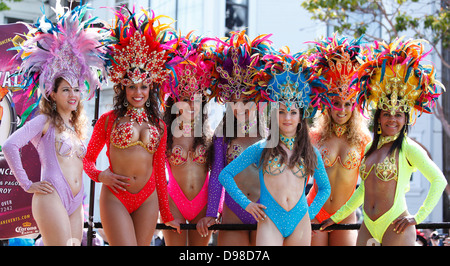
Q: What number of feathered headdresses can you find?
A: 7